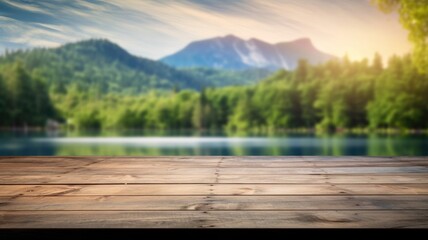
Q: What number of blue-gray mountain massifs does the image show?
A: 1